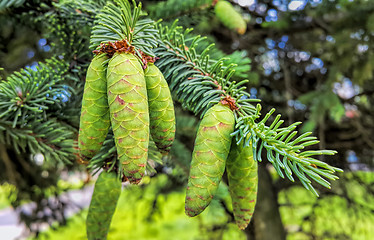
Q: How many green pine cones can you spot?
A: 7